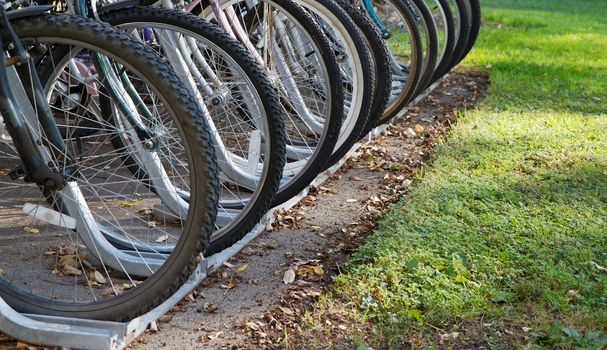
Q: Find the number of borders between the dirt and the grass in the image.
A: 1